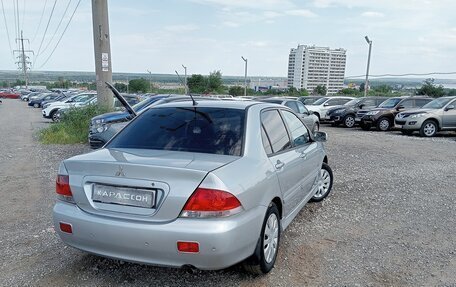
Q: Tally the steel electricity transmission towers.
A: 1